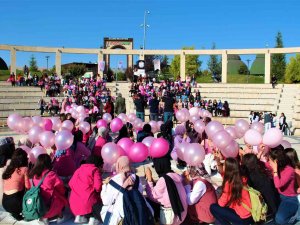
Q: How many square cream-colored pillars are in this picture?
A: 7